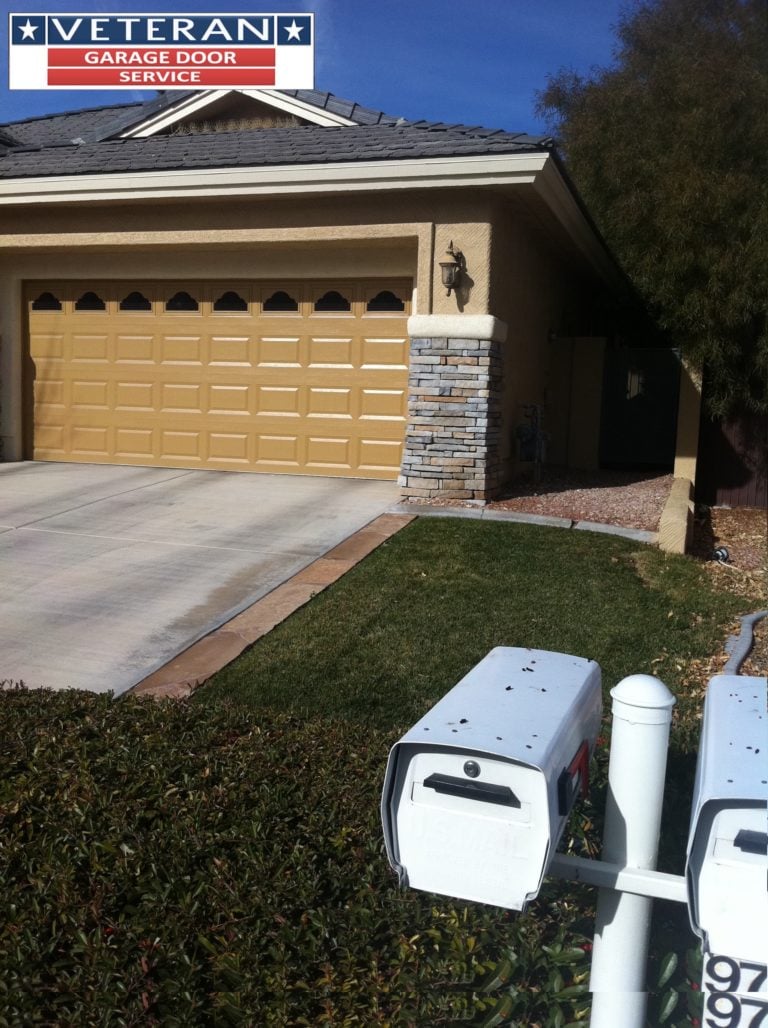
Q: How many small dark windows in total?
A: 8